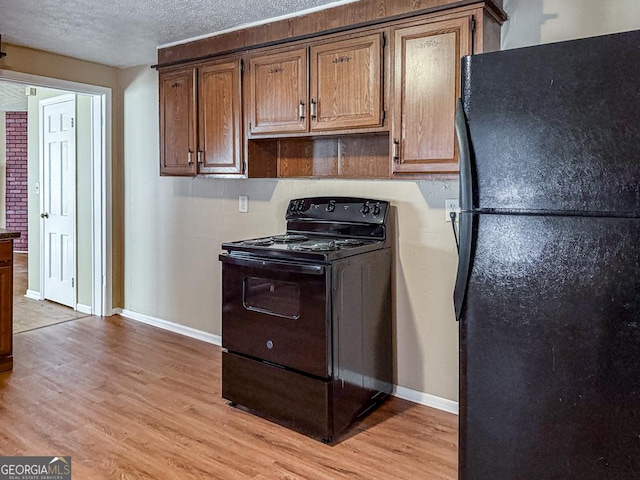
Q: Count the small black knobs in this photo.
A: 5